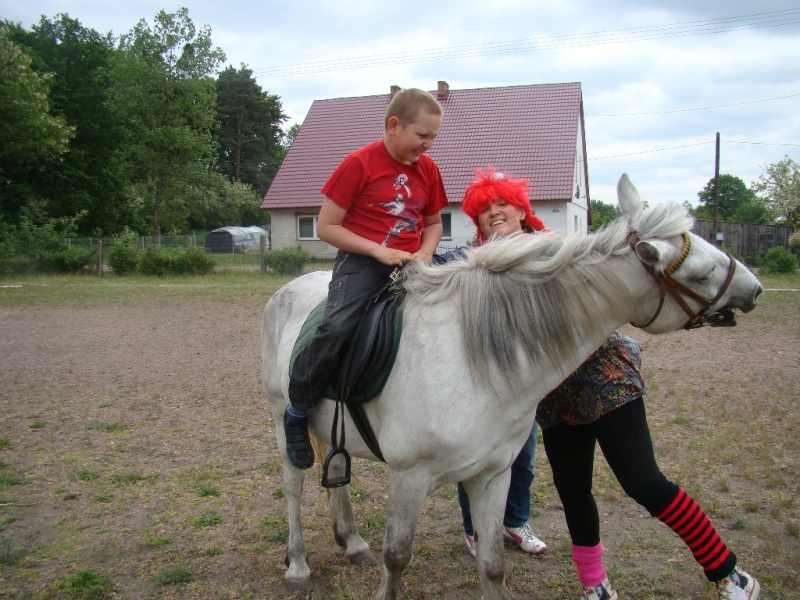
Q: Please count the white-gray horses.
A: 1